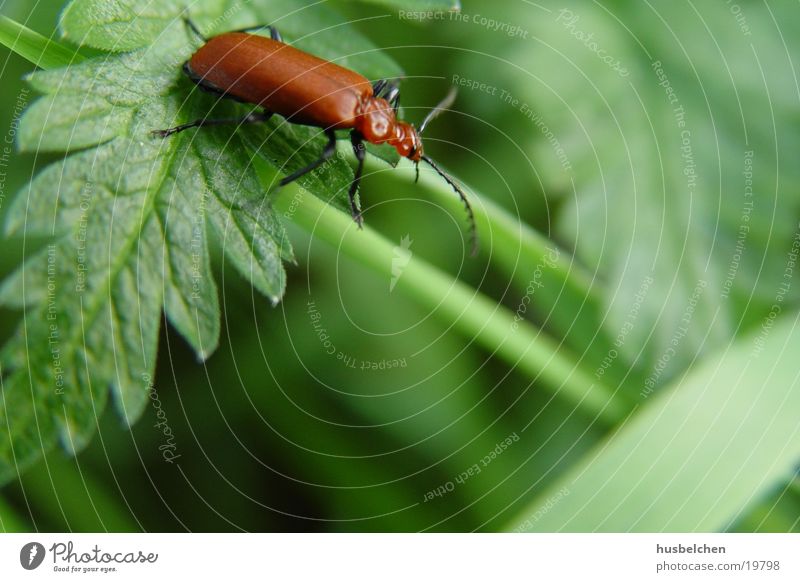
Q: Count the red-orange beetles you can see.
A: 1